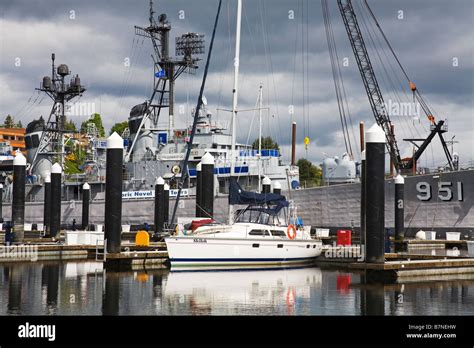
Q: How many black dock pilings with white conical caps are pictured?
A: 15